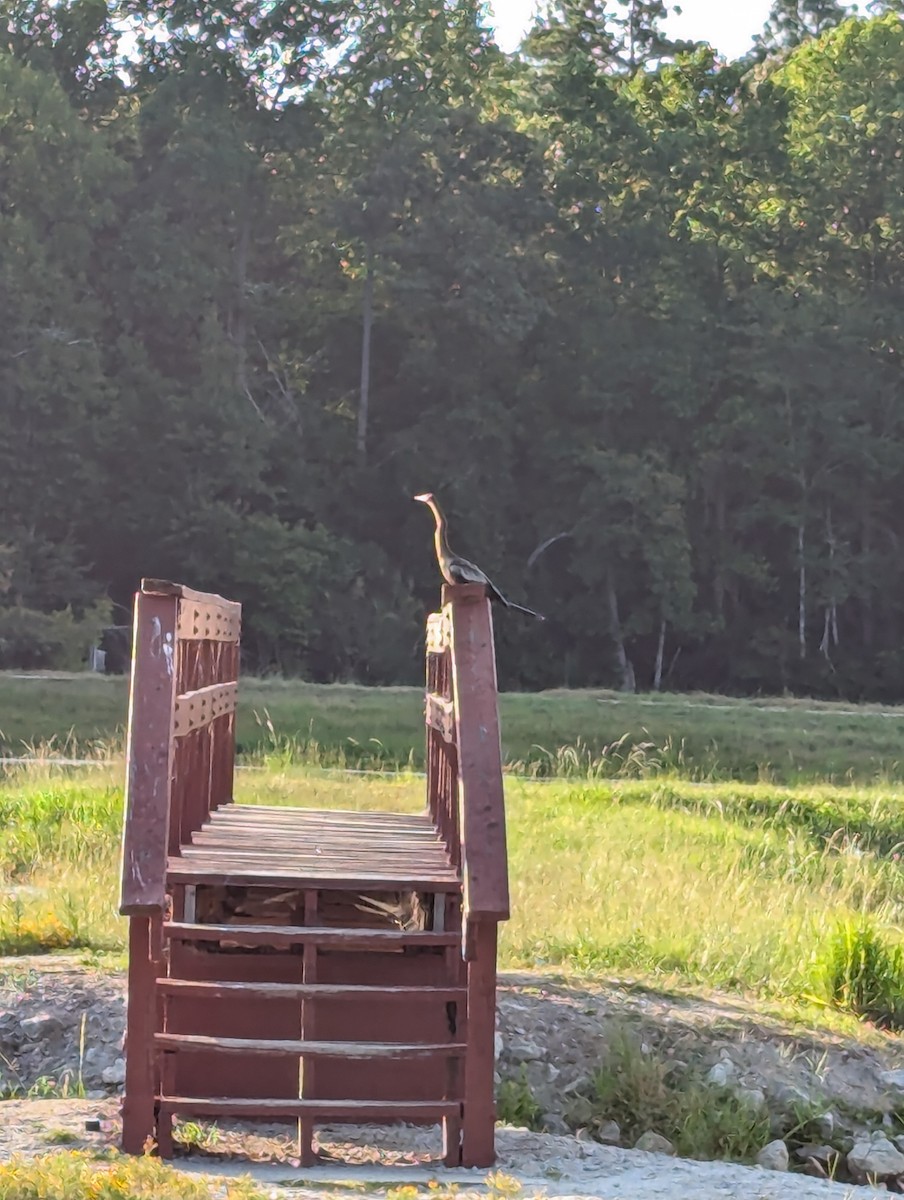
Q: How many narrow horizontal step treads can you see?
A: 4